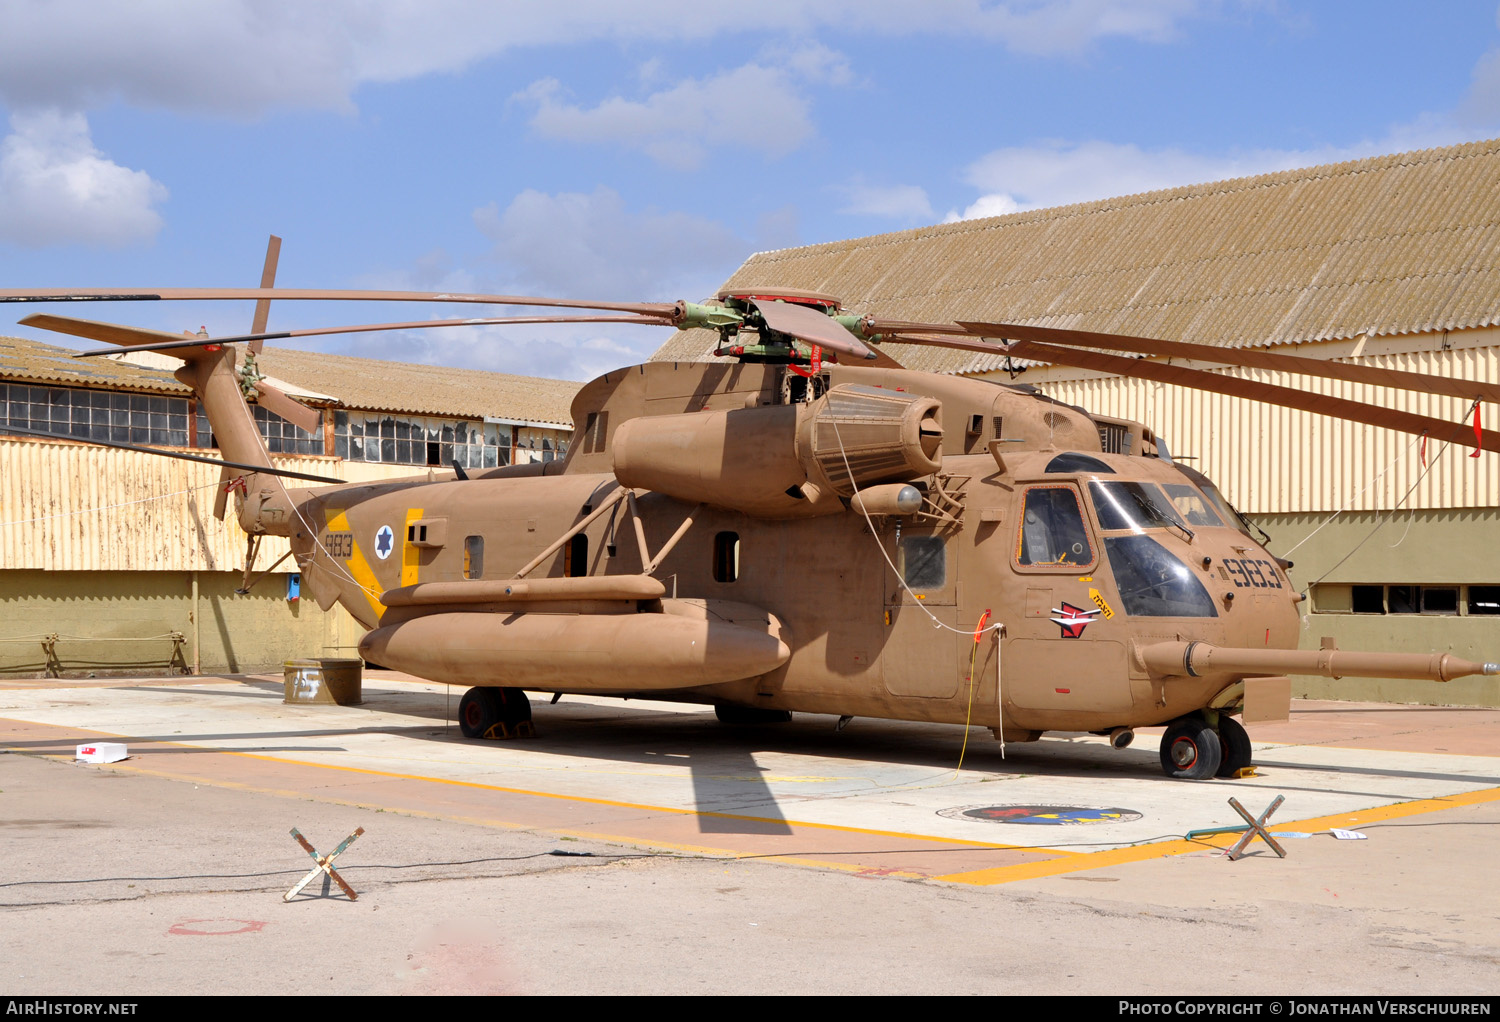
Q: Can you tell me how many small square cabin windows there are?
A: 4